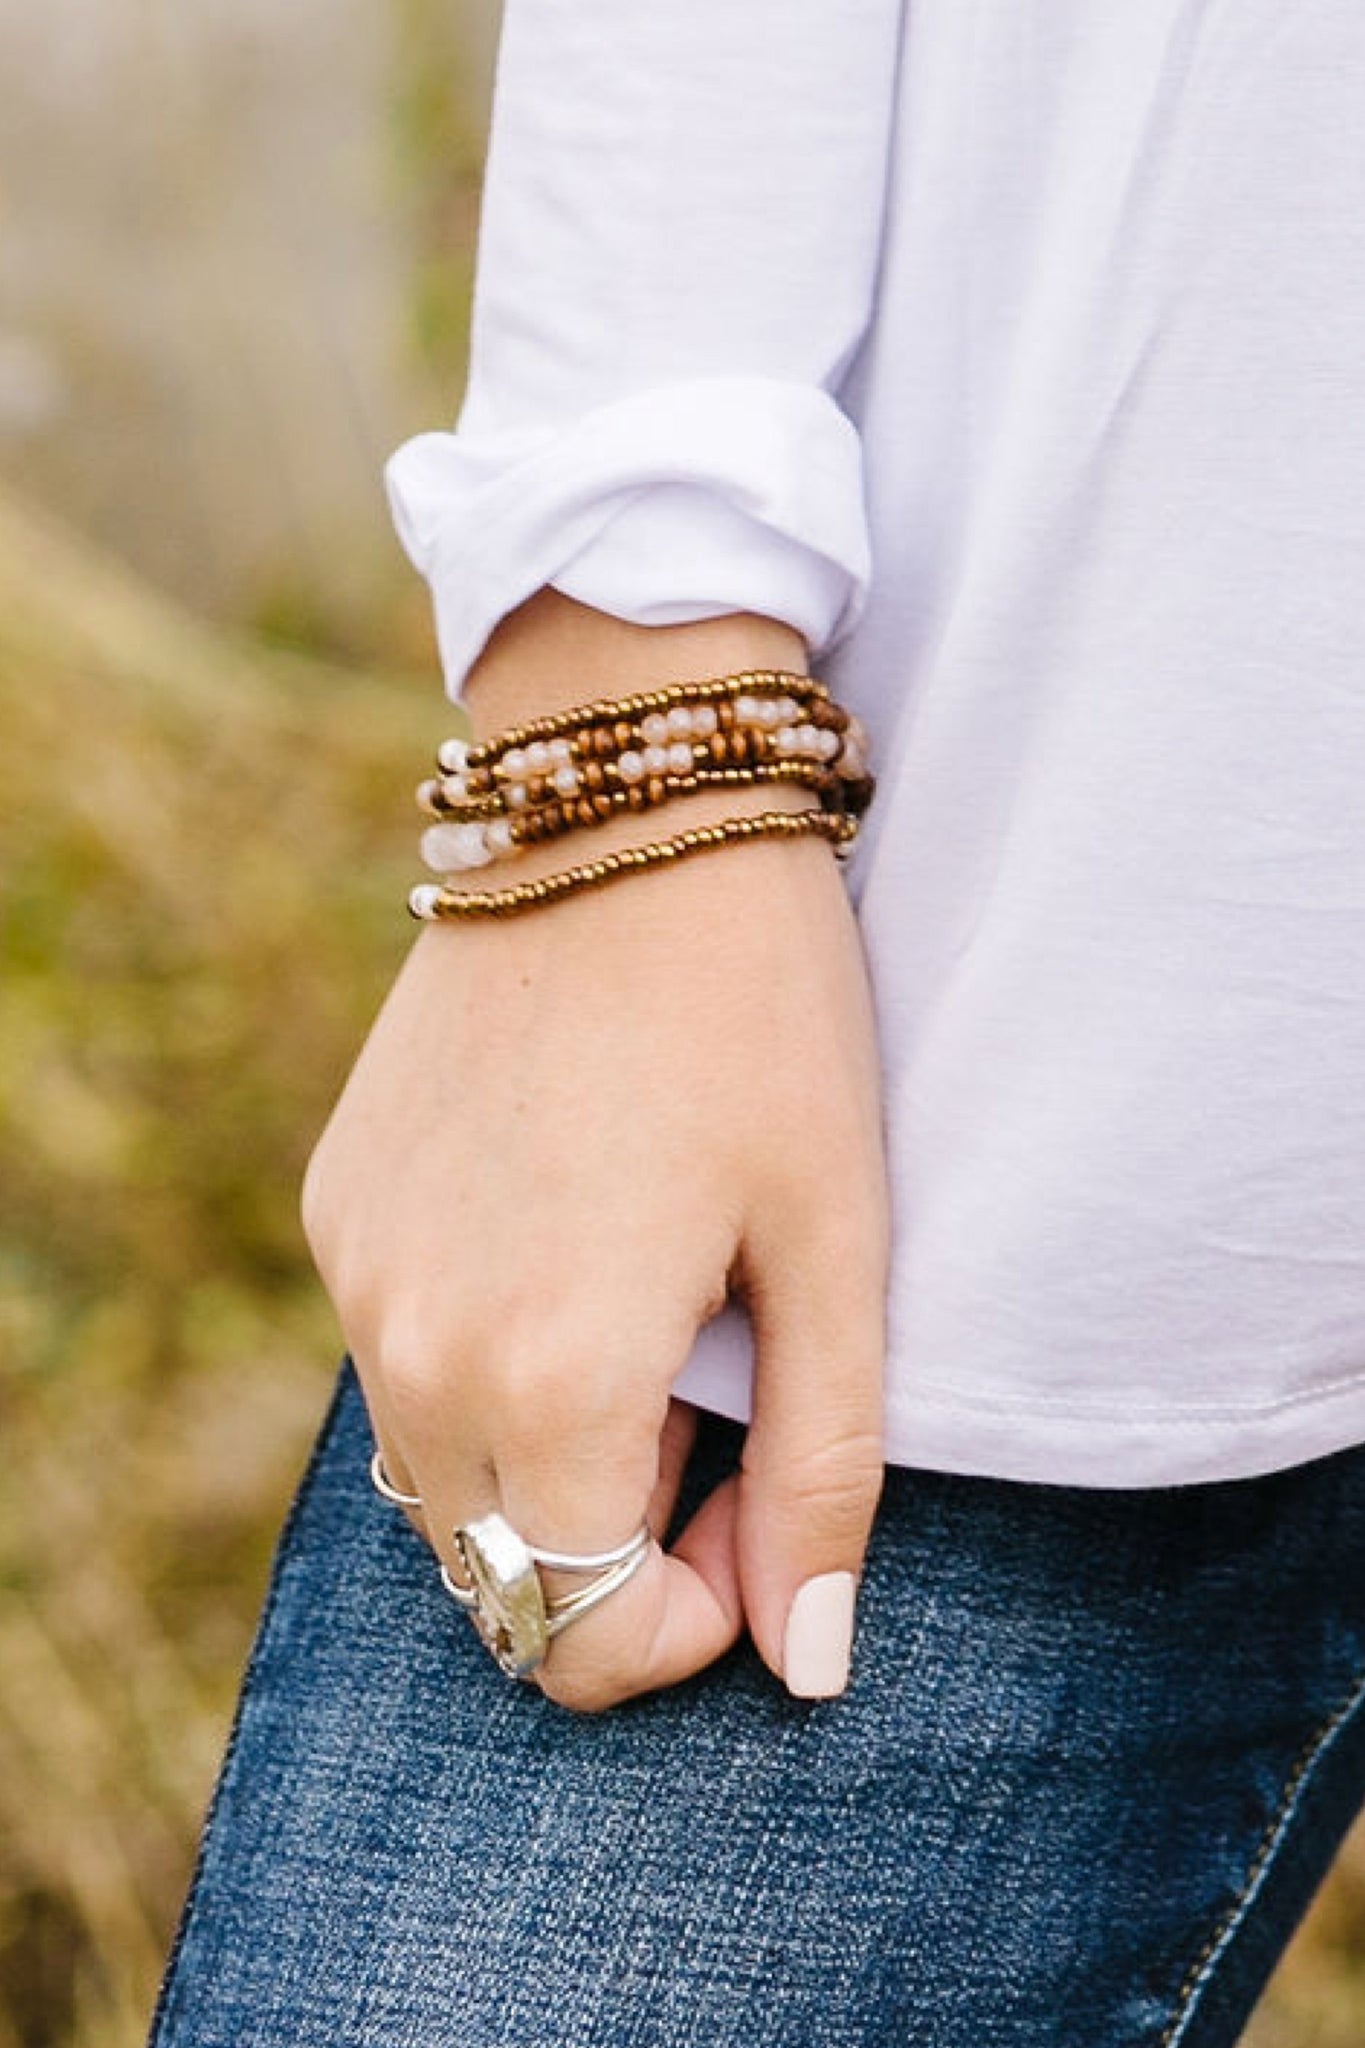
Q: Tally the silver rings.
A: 3